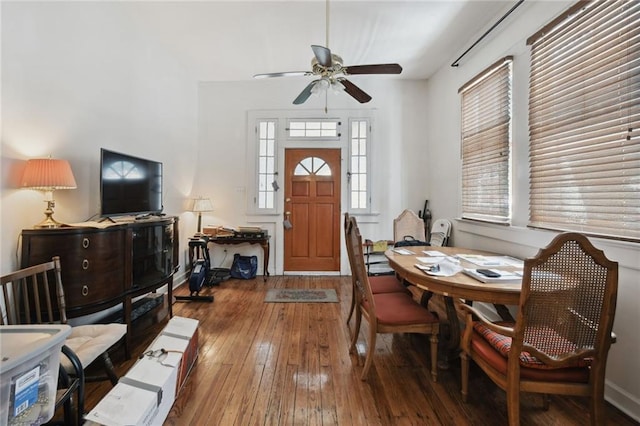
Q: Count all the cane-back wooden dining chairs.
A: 4